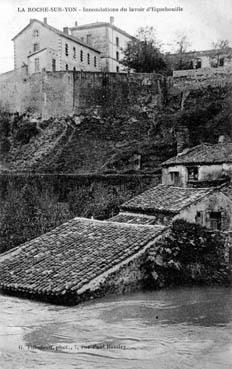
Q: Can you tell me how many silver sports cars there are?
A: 0